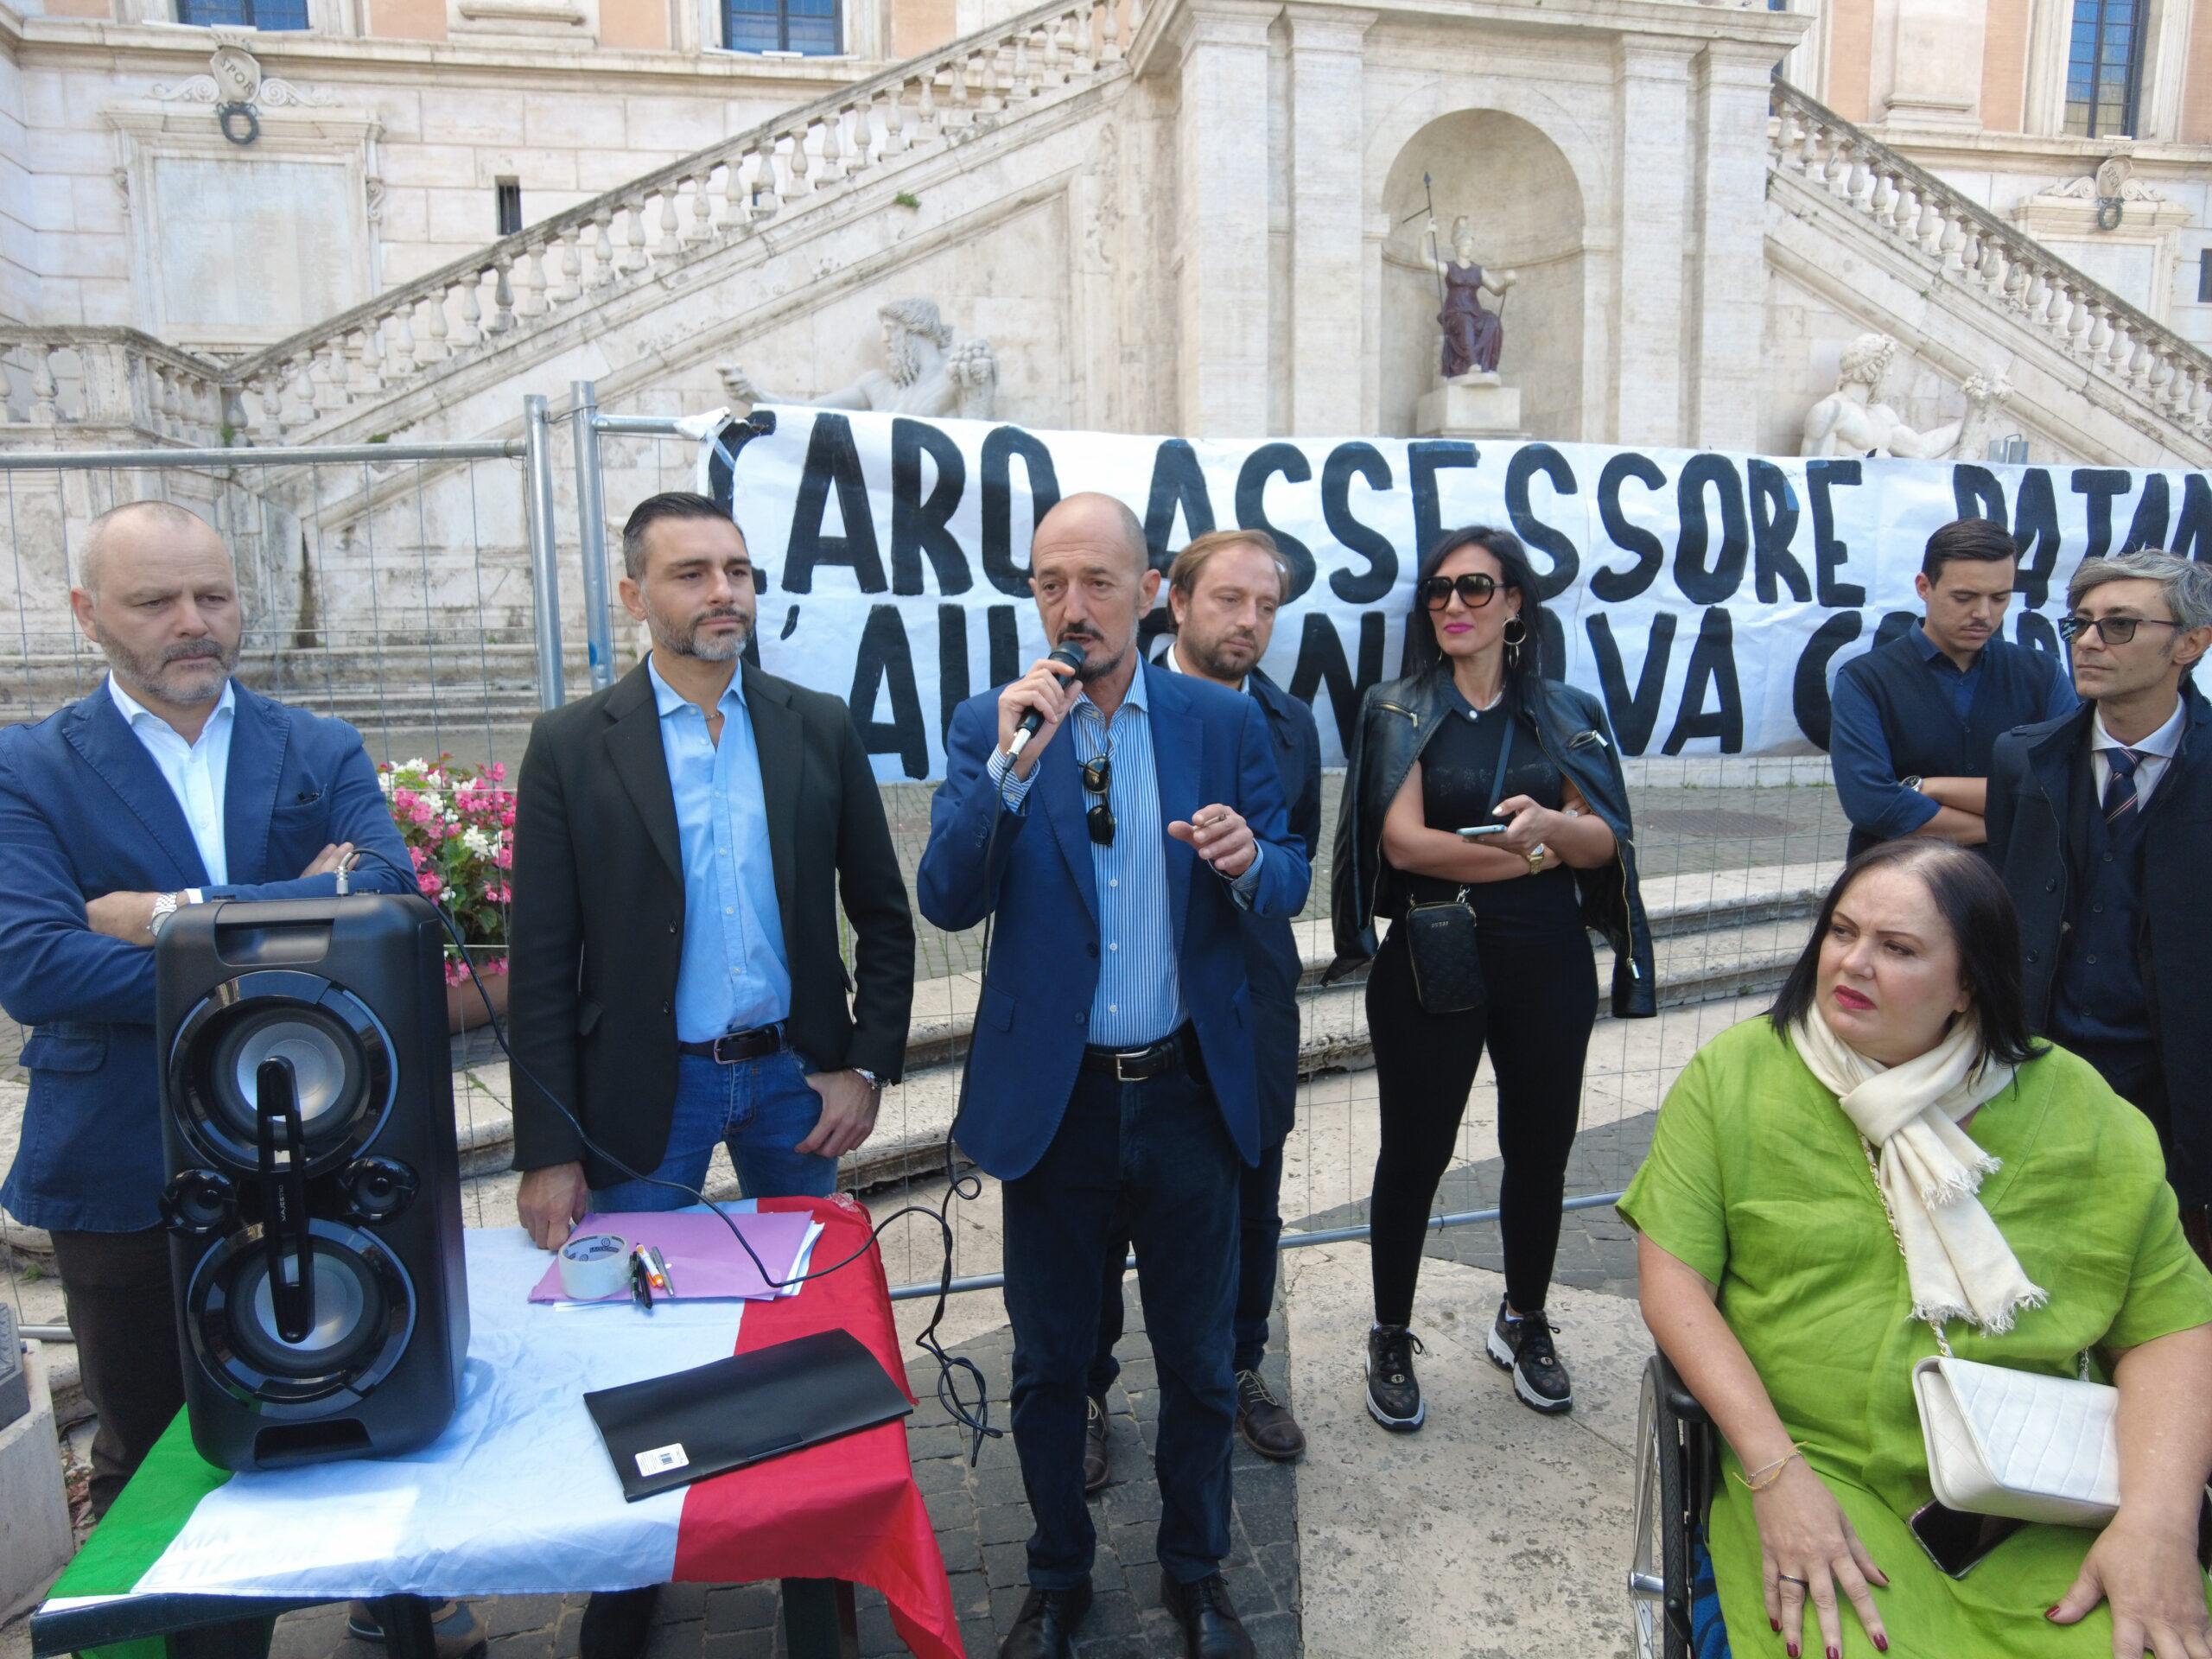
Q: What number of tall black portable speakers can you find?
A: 1